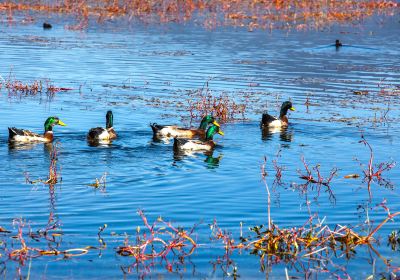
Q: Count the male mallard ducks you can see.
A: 5